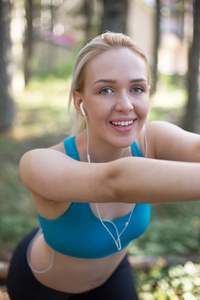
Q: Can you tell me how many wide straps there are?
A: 2